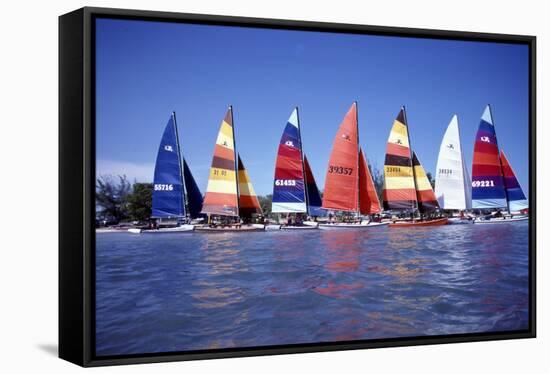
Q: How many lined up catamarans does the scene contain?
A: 7